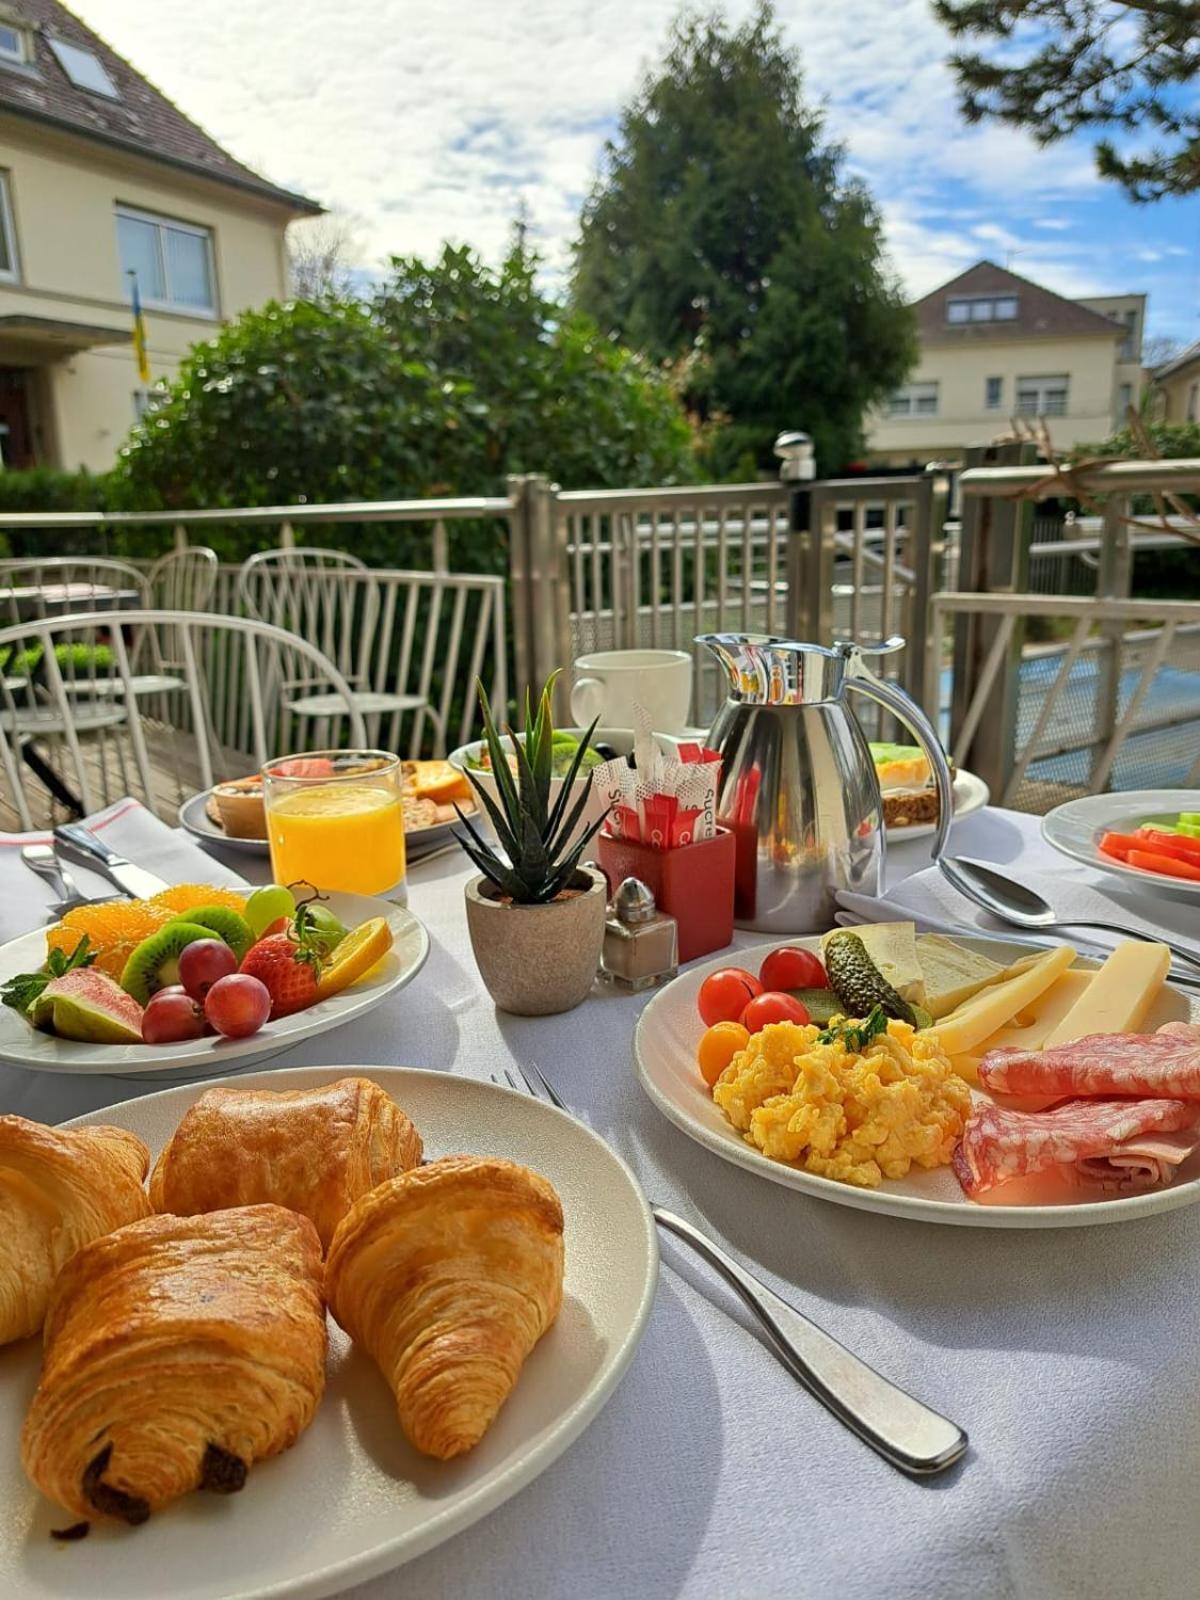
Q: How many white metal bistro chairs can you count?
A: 4